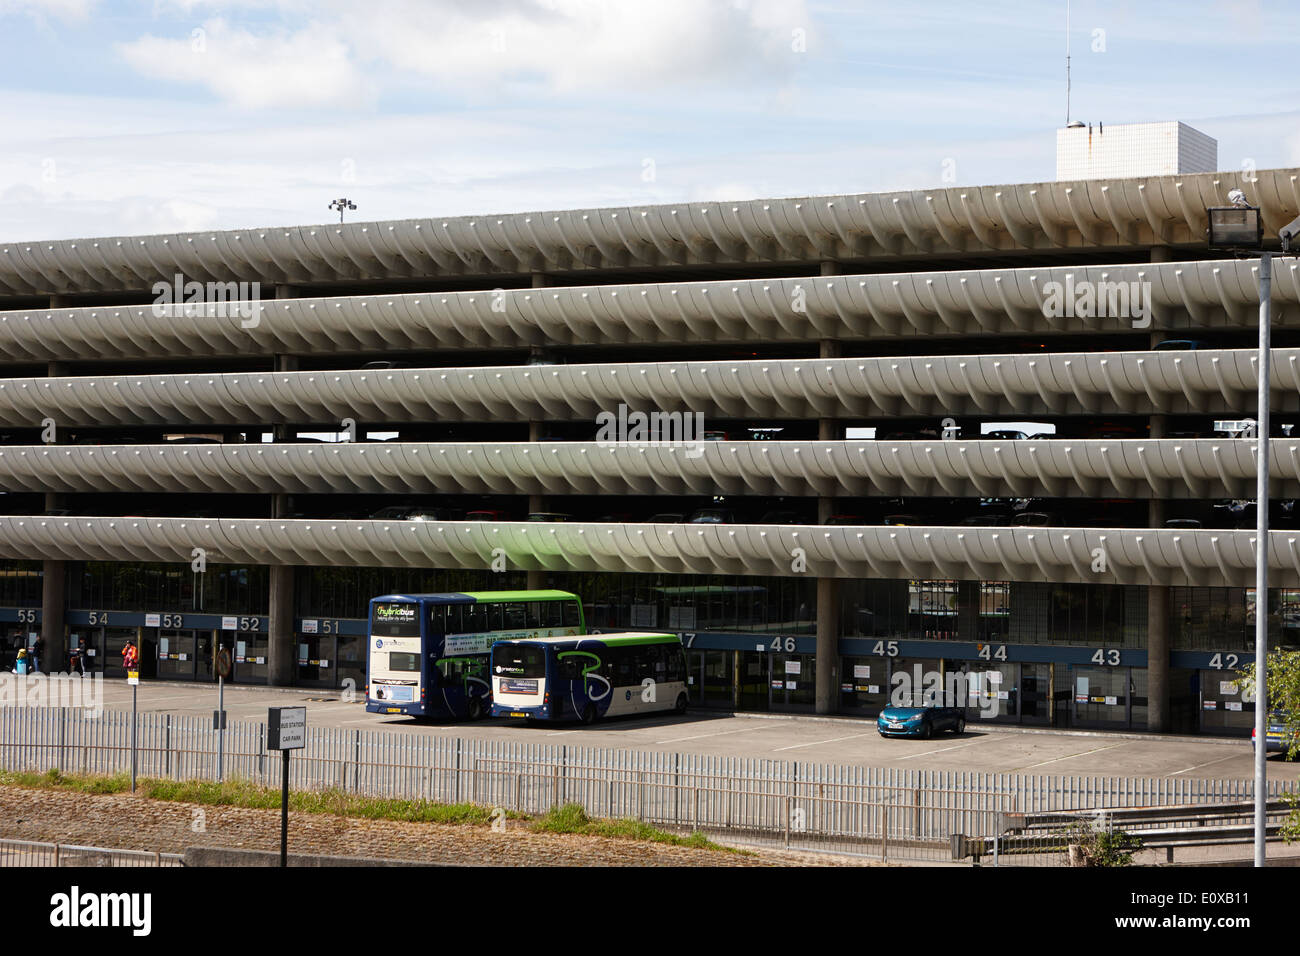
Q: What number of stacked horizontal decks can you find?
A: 5